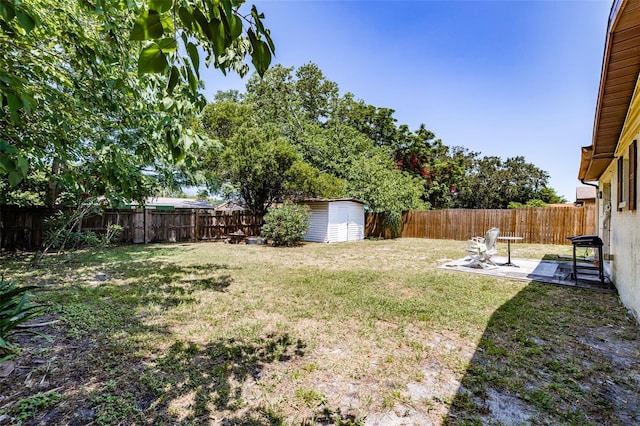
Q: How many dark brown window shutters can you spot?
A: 2